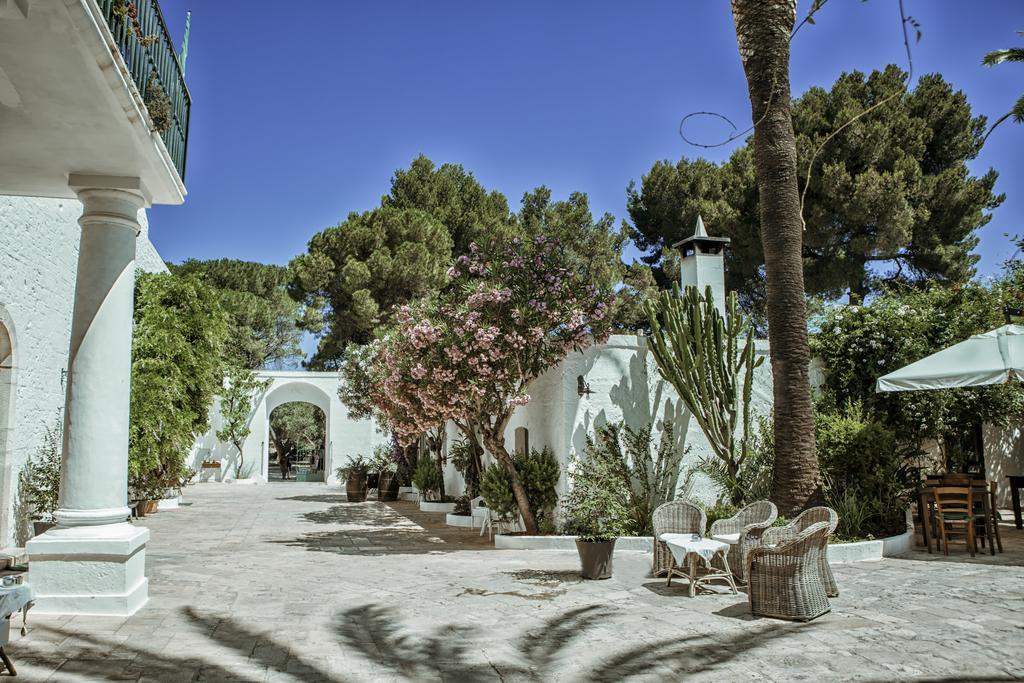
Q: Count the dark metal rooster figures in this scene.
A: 0